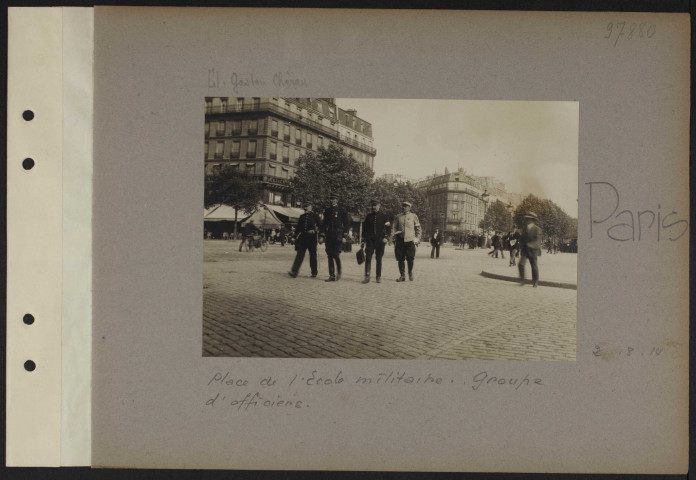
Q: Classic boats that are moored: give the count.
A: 0